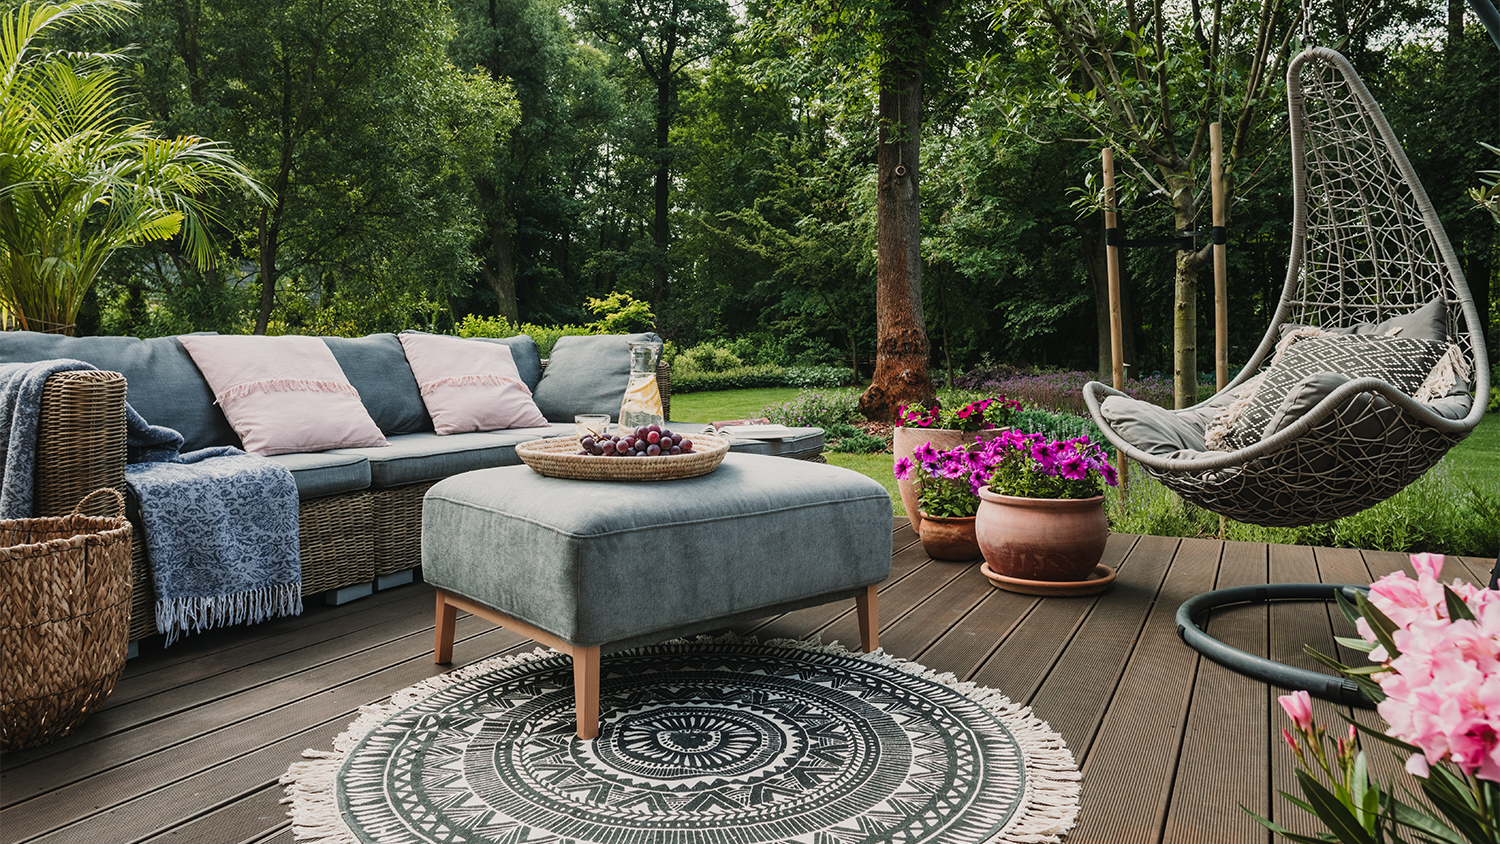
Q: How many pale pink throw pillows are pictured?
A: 2